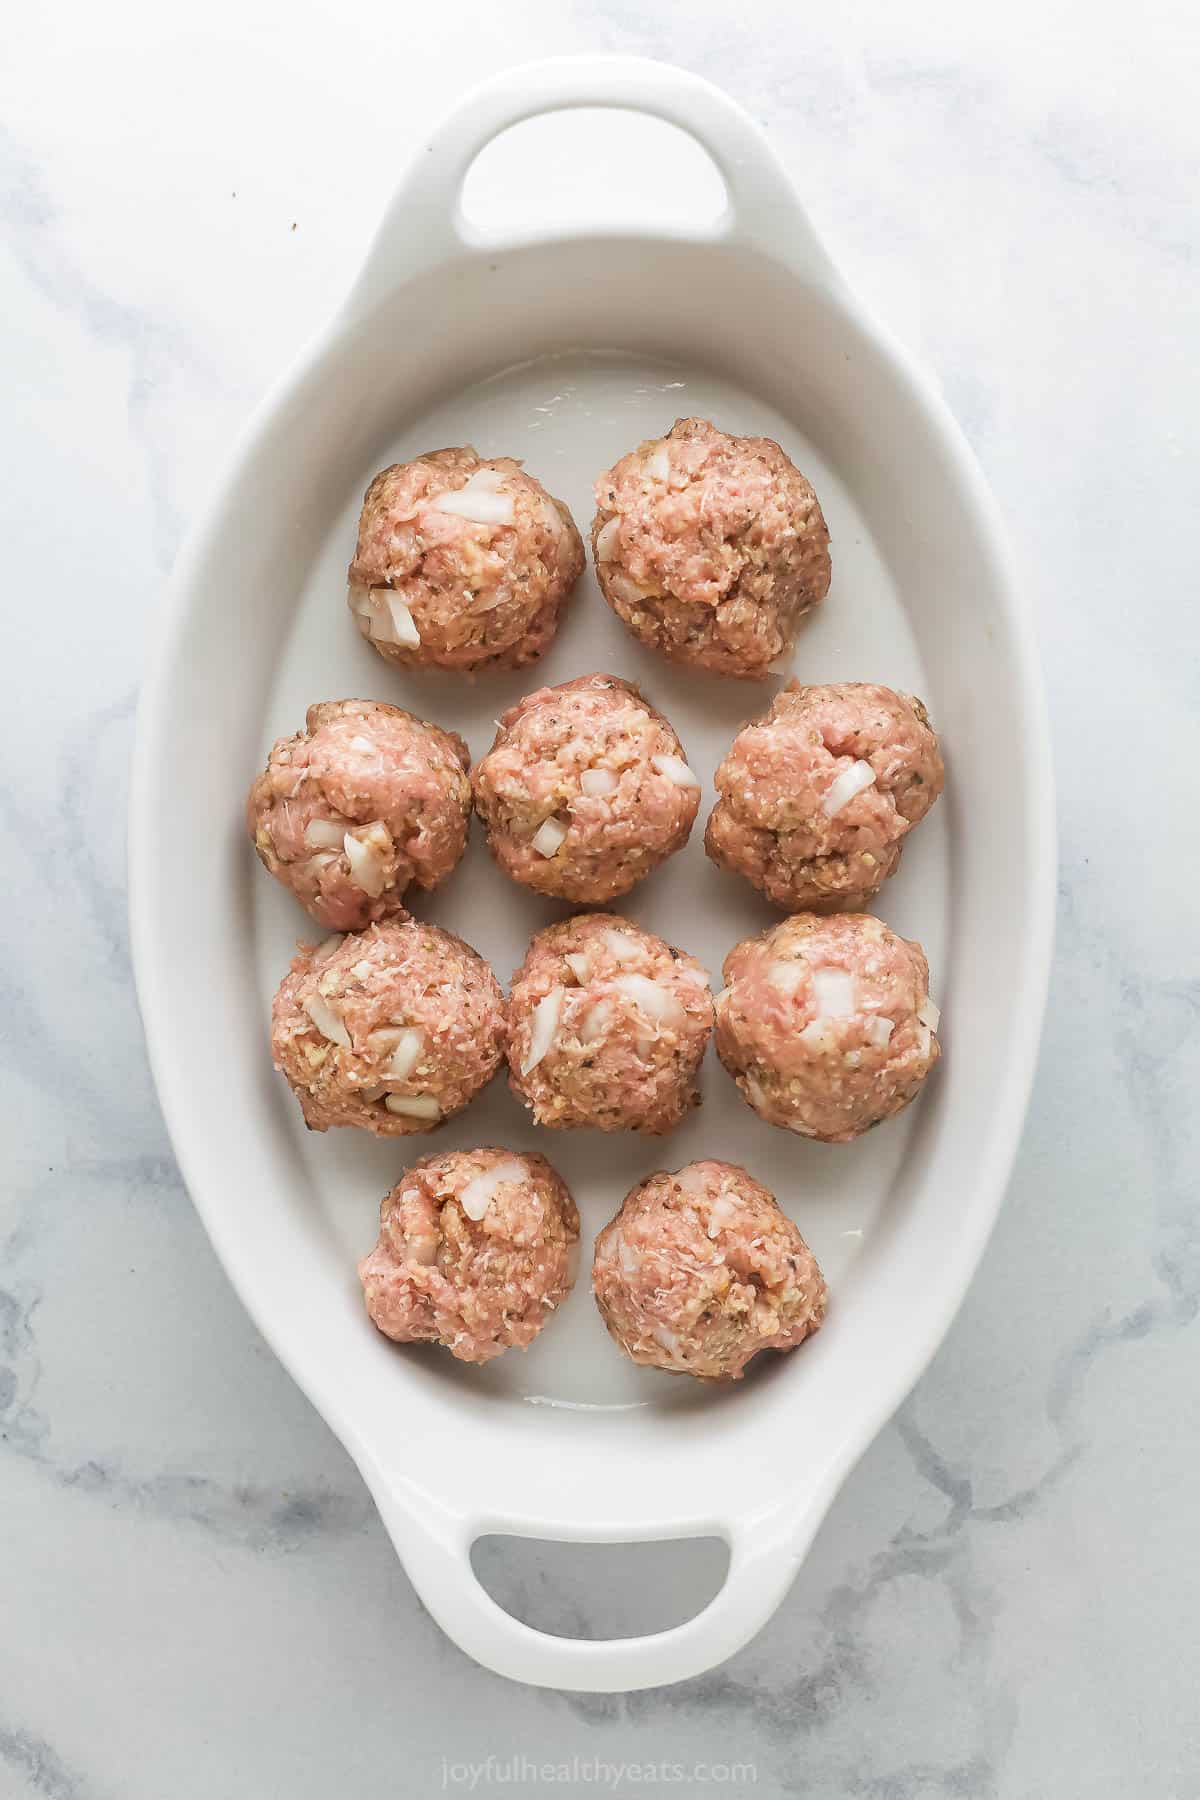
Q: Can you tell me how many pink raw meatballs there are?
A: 10